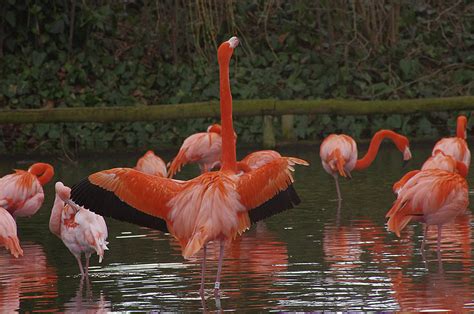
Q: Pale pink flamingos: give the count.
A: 1